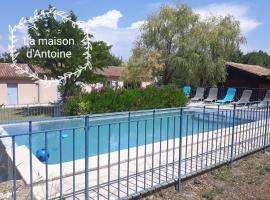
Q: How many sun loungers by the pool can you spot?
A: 6